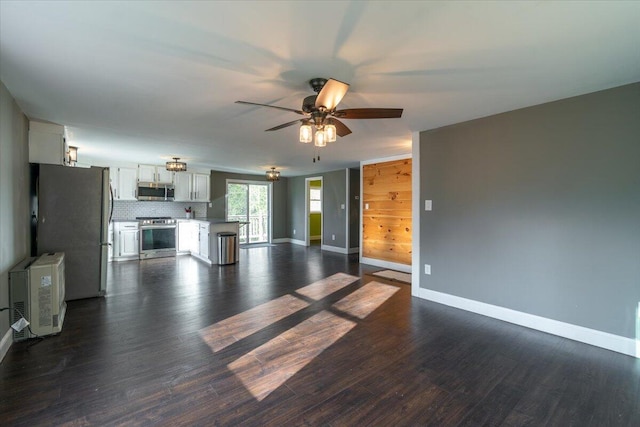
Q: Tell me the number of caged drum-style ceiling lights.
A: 2